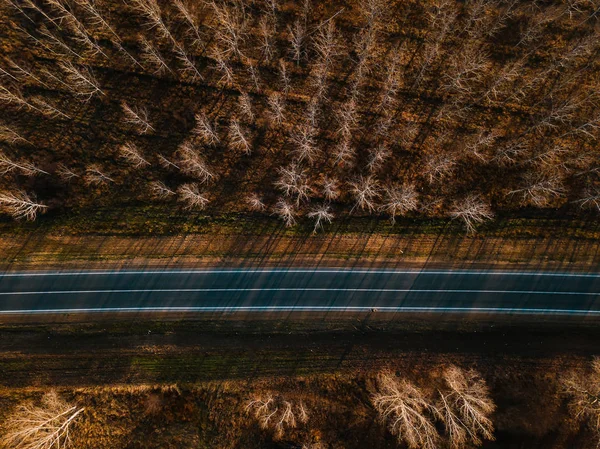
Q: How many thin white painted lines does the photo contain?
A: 3